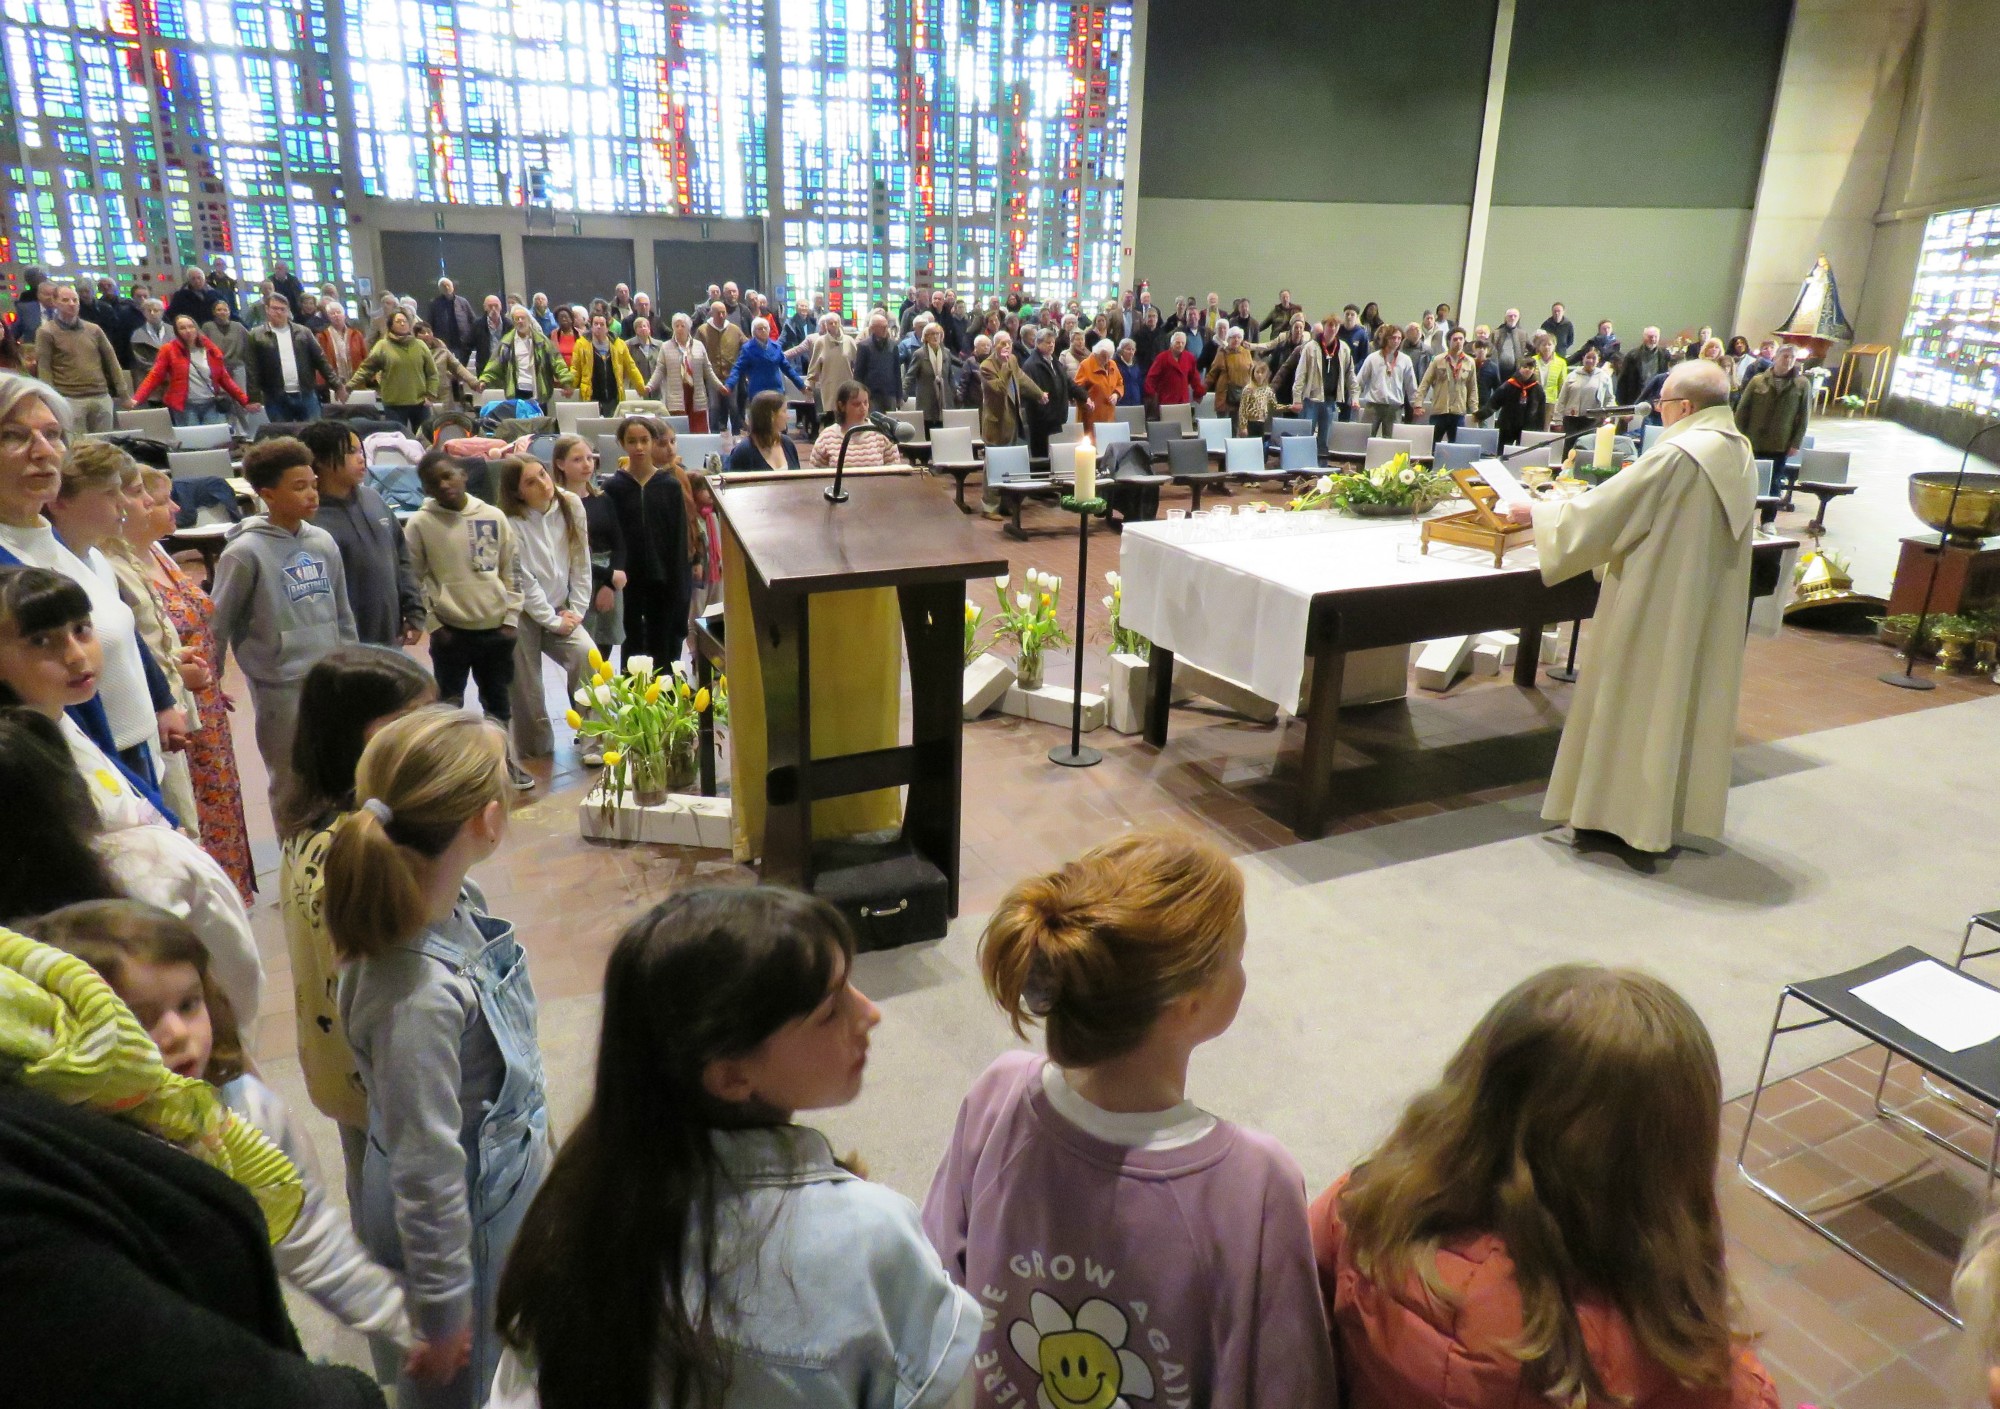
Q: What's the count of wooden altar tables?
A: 1